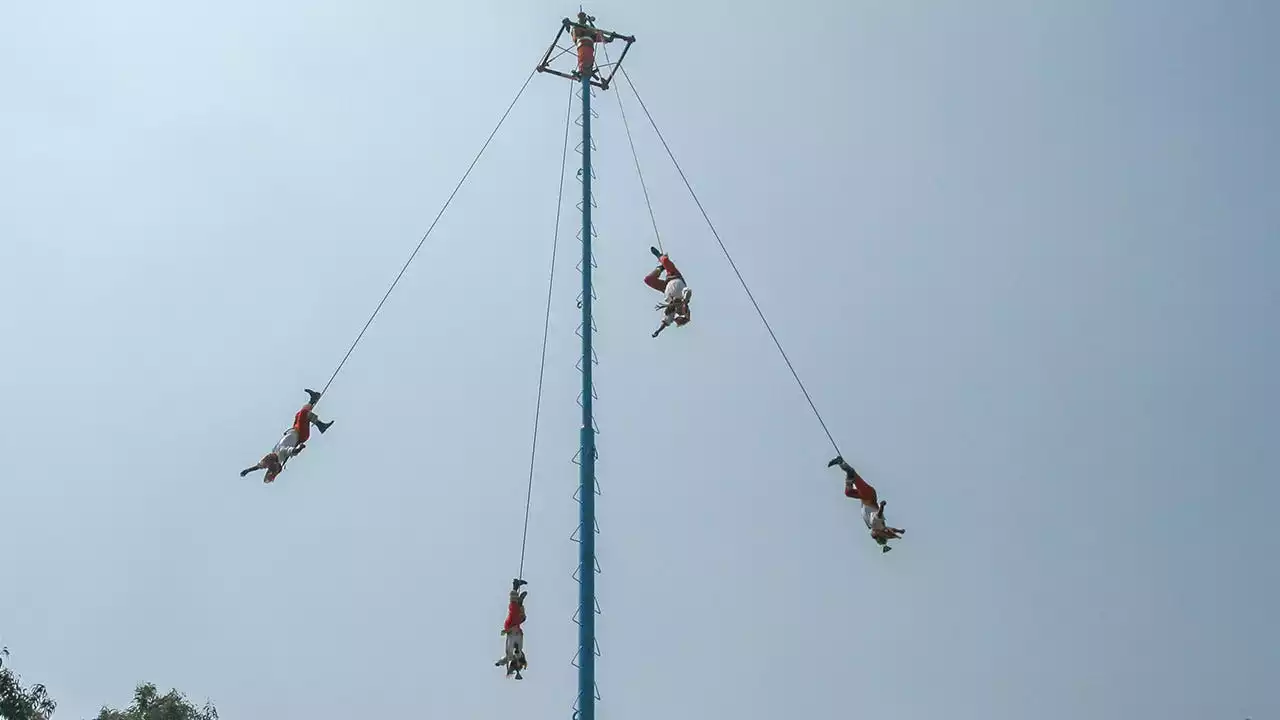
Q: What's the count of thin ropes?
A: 4